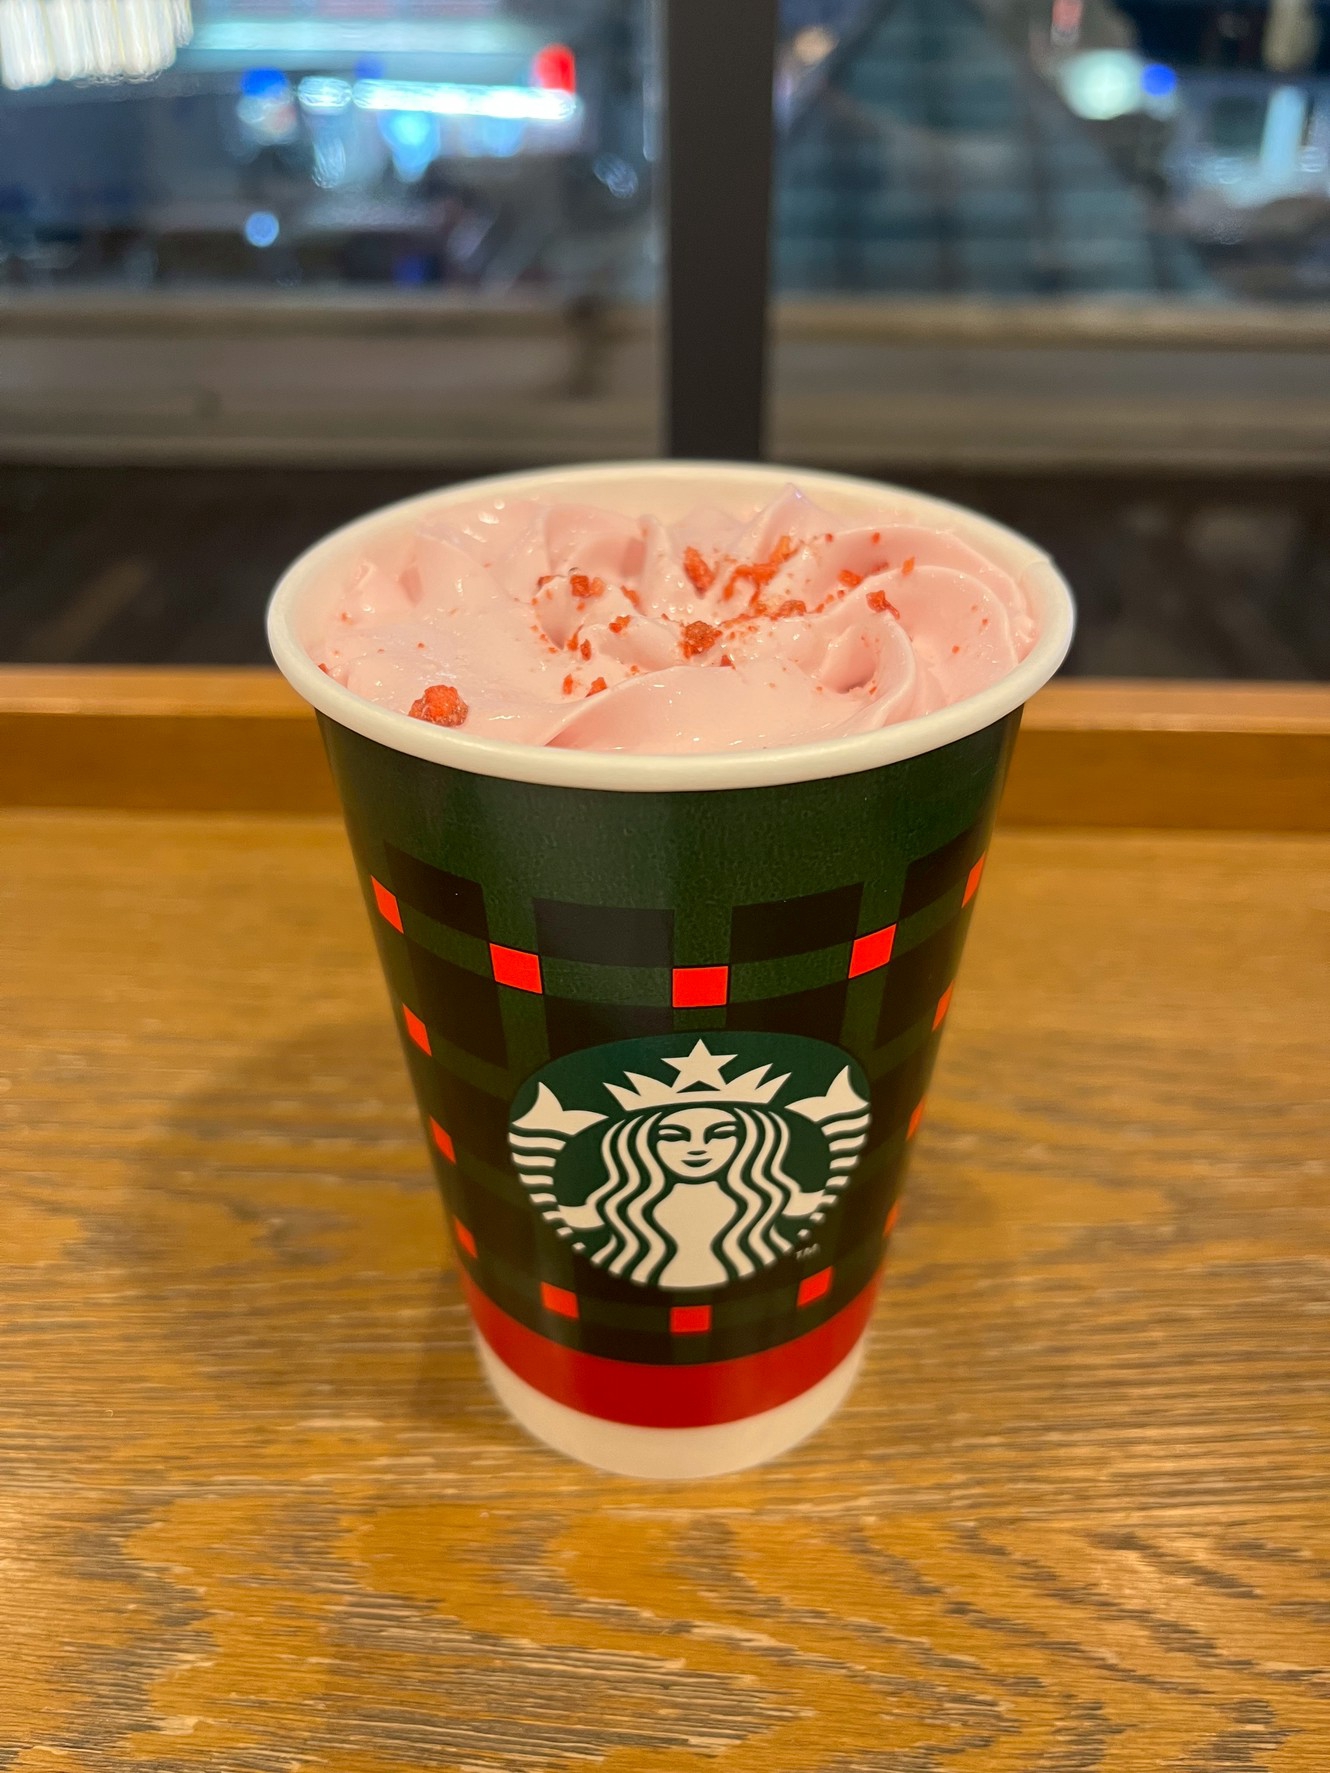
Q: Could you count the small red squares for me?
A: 14